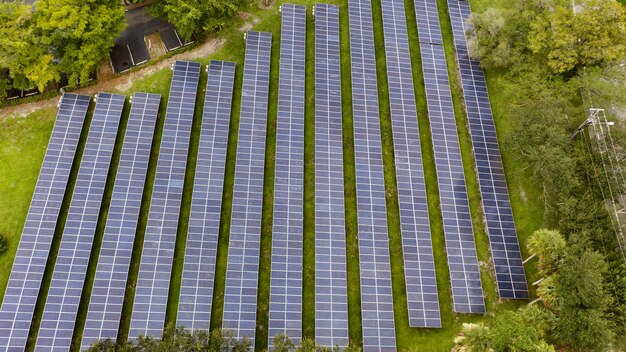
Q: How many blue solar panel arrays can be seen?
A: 12